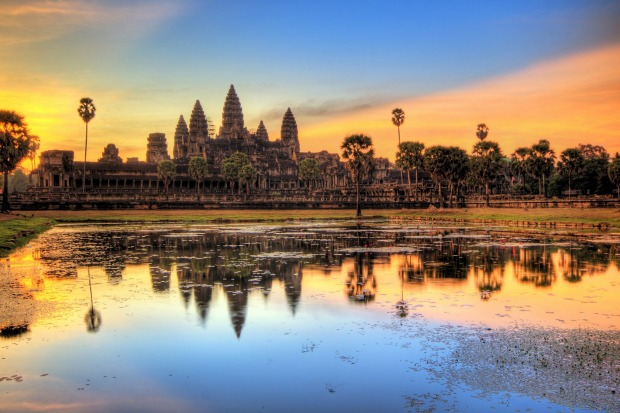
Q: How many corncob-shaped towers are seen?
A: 5